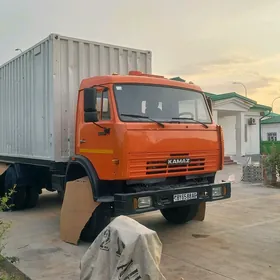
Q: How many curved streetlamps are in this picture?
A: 3